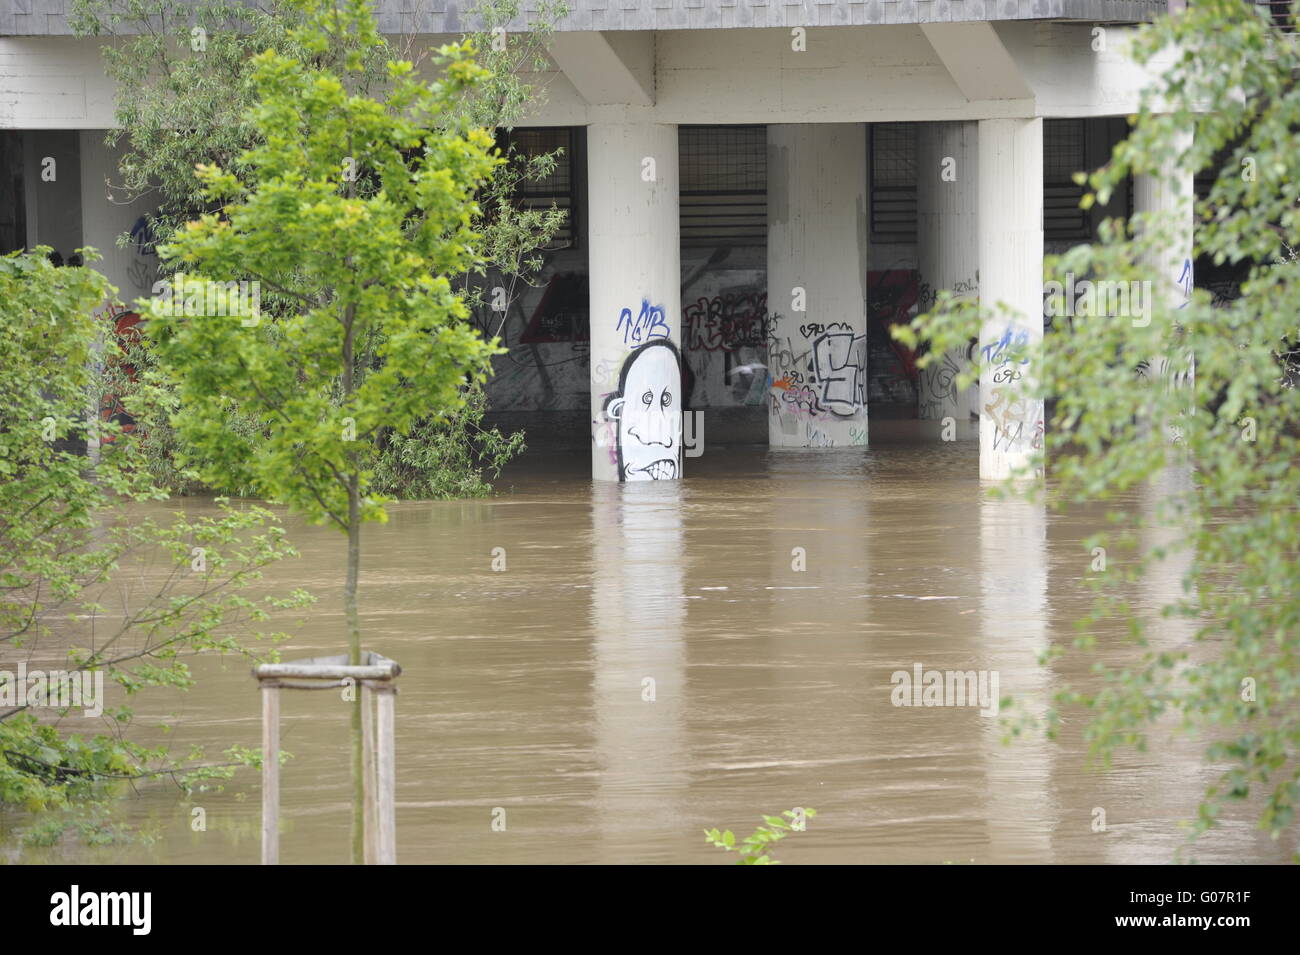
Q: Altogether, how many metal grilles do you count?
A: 4